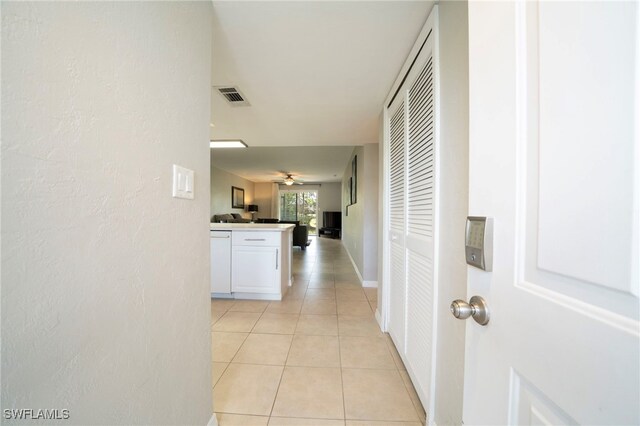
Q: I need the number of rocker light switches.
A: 2